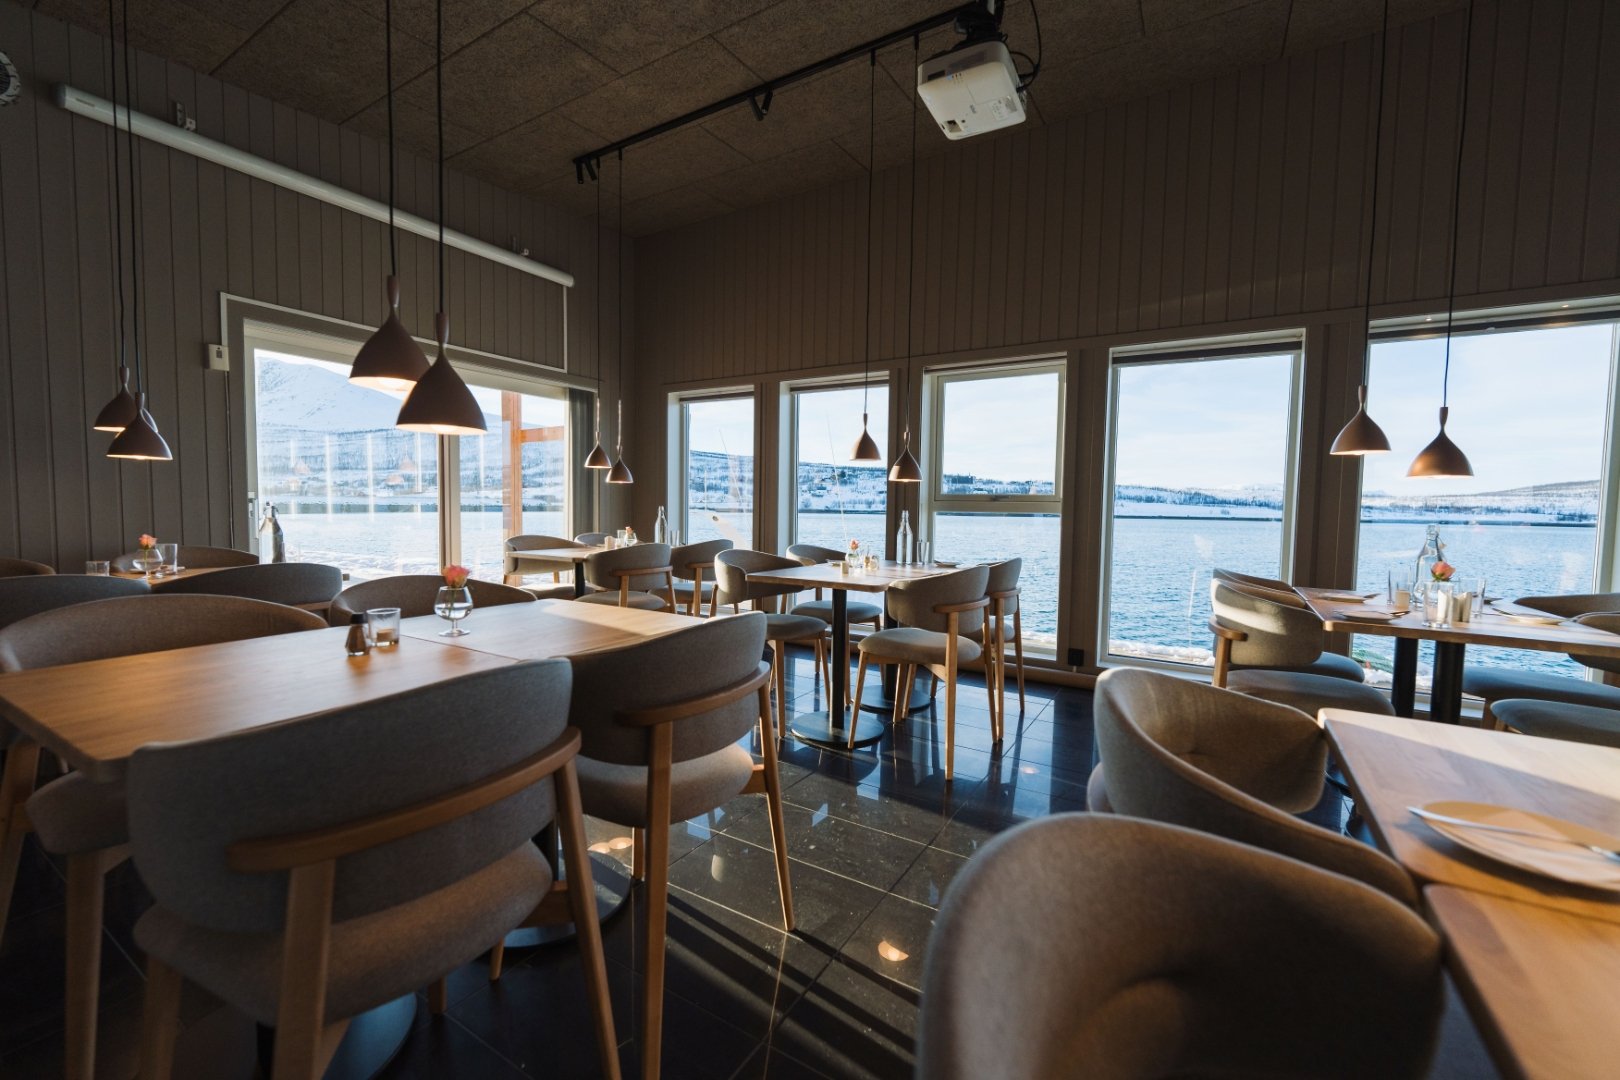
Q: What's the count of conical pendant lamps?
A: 10